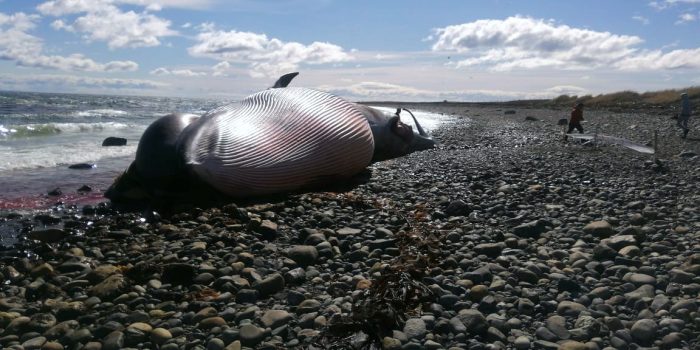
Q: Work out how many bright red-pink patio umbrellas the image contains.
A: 0